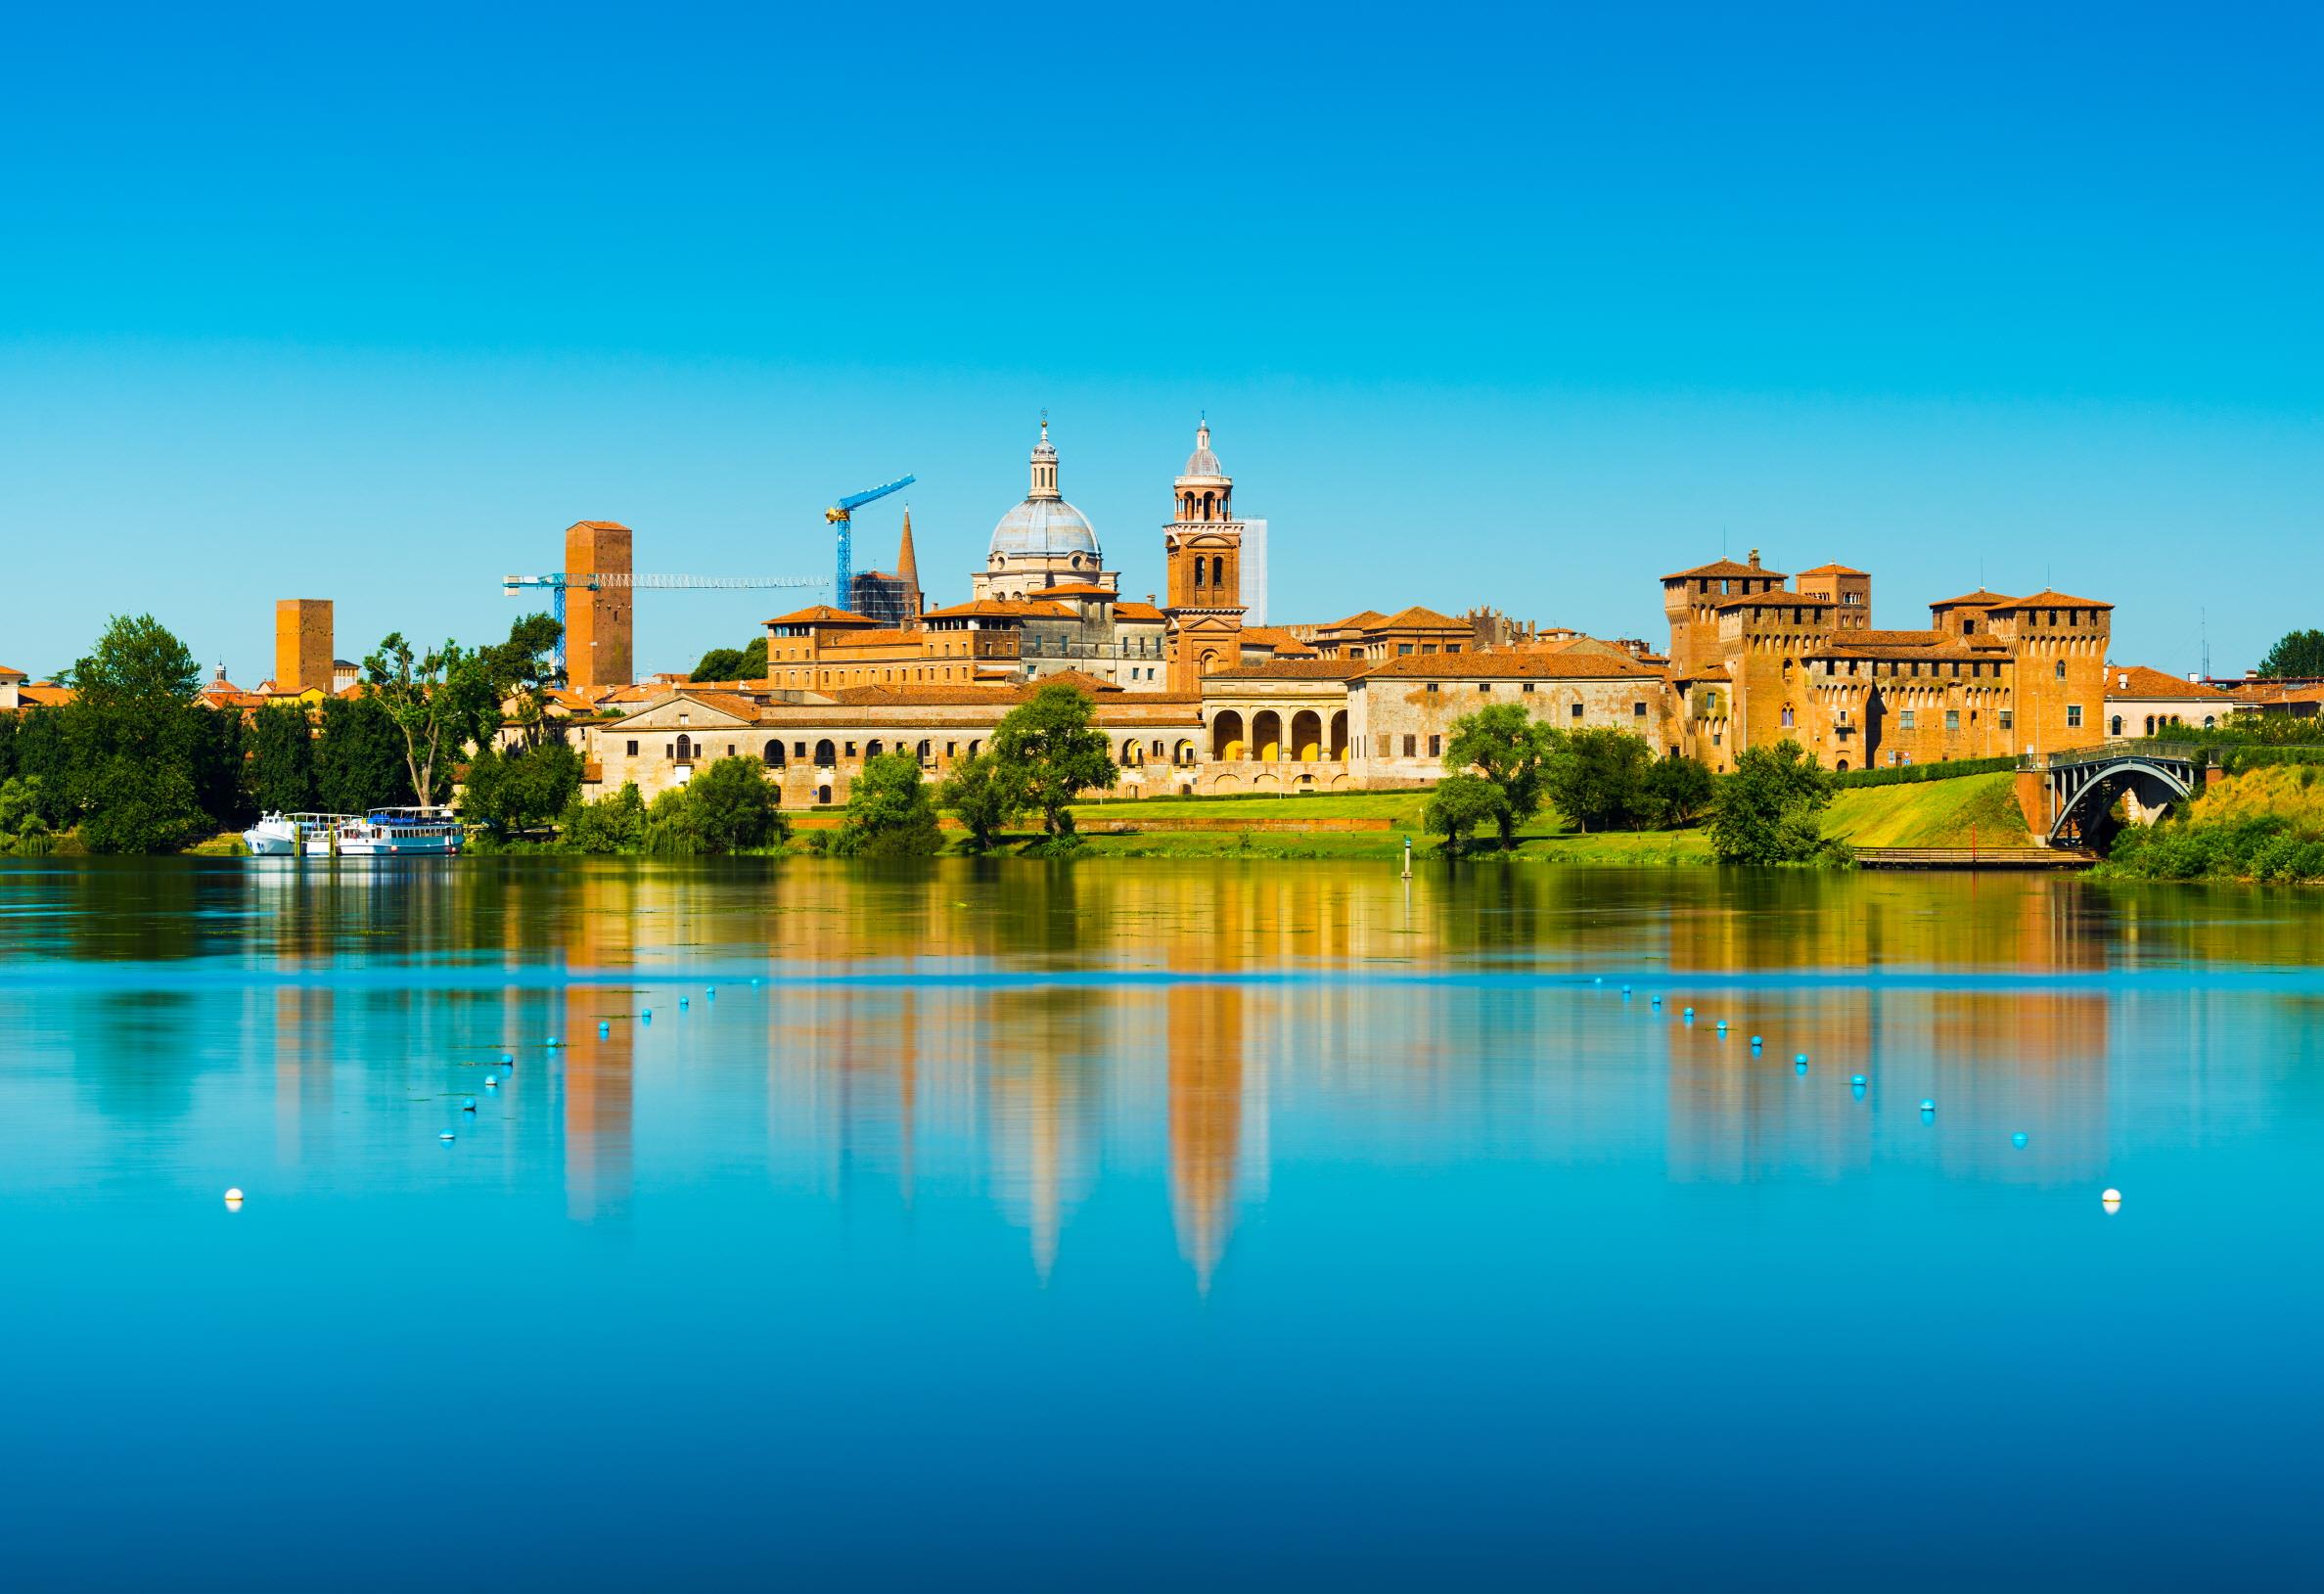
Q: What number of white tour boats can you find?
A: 2